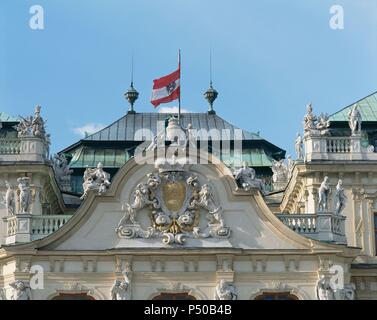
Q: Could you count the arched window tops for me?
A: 3